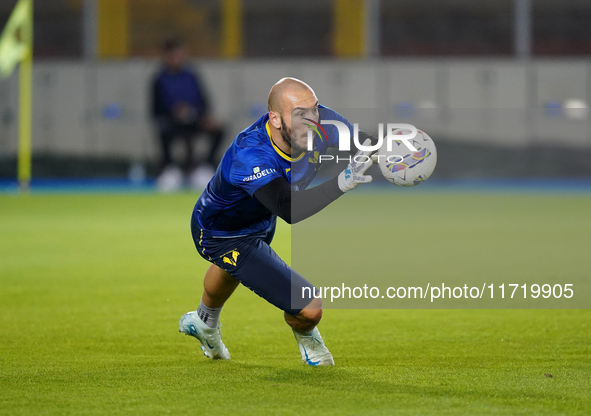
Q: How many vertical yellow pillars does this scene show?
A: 3